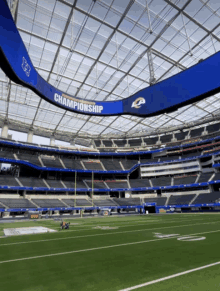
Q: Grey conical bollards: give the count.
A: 0